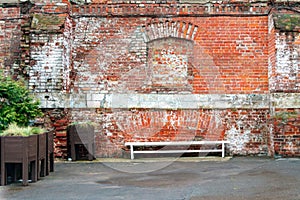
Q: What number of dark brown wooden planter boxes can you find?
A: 4